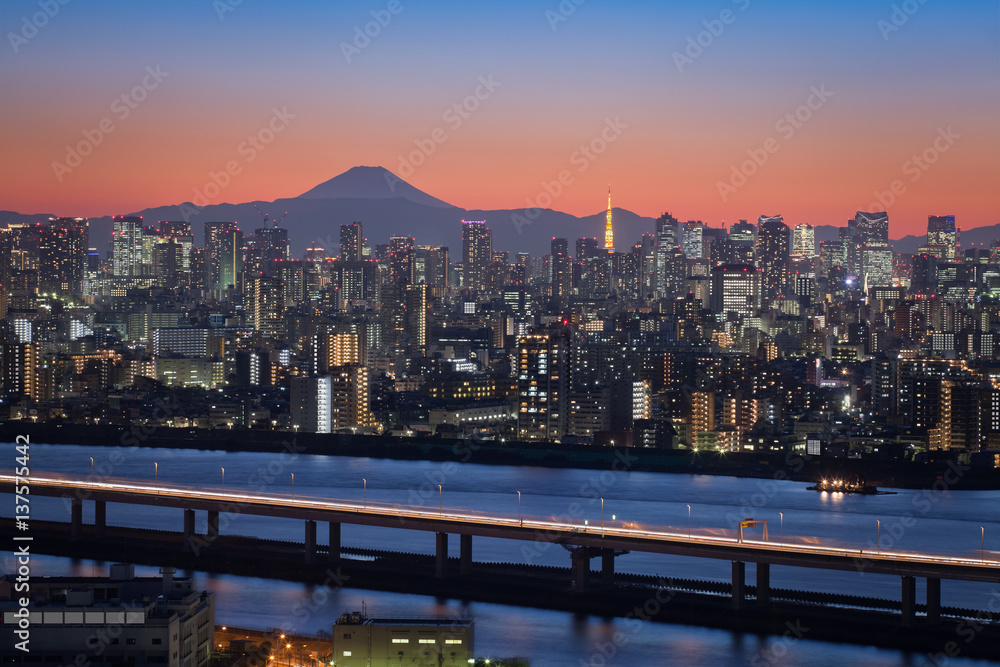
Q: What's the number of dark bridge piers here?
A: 14